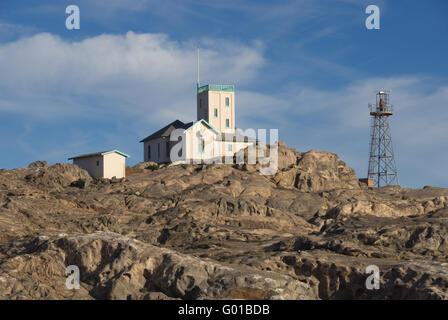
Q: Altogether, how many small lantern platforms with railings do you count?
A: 1